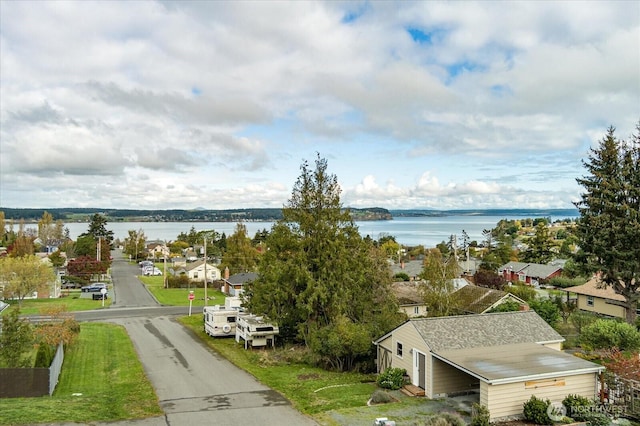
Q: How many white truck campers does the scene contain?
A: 2